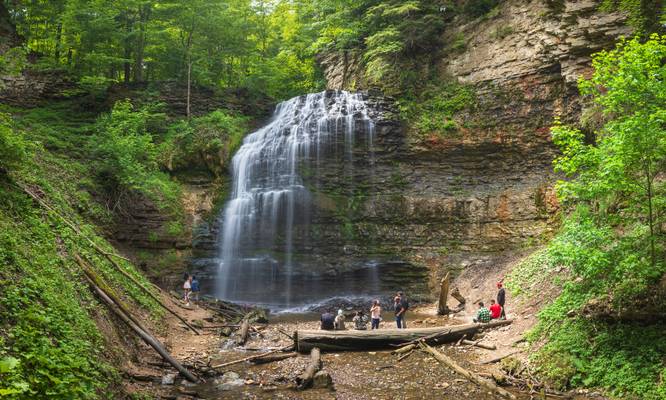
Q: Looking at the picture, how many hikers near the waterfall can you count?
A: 11